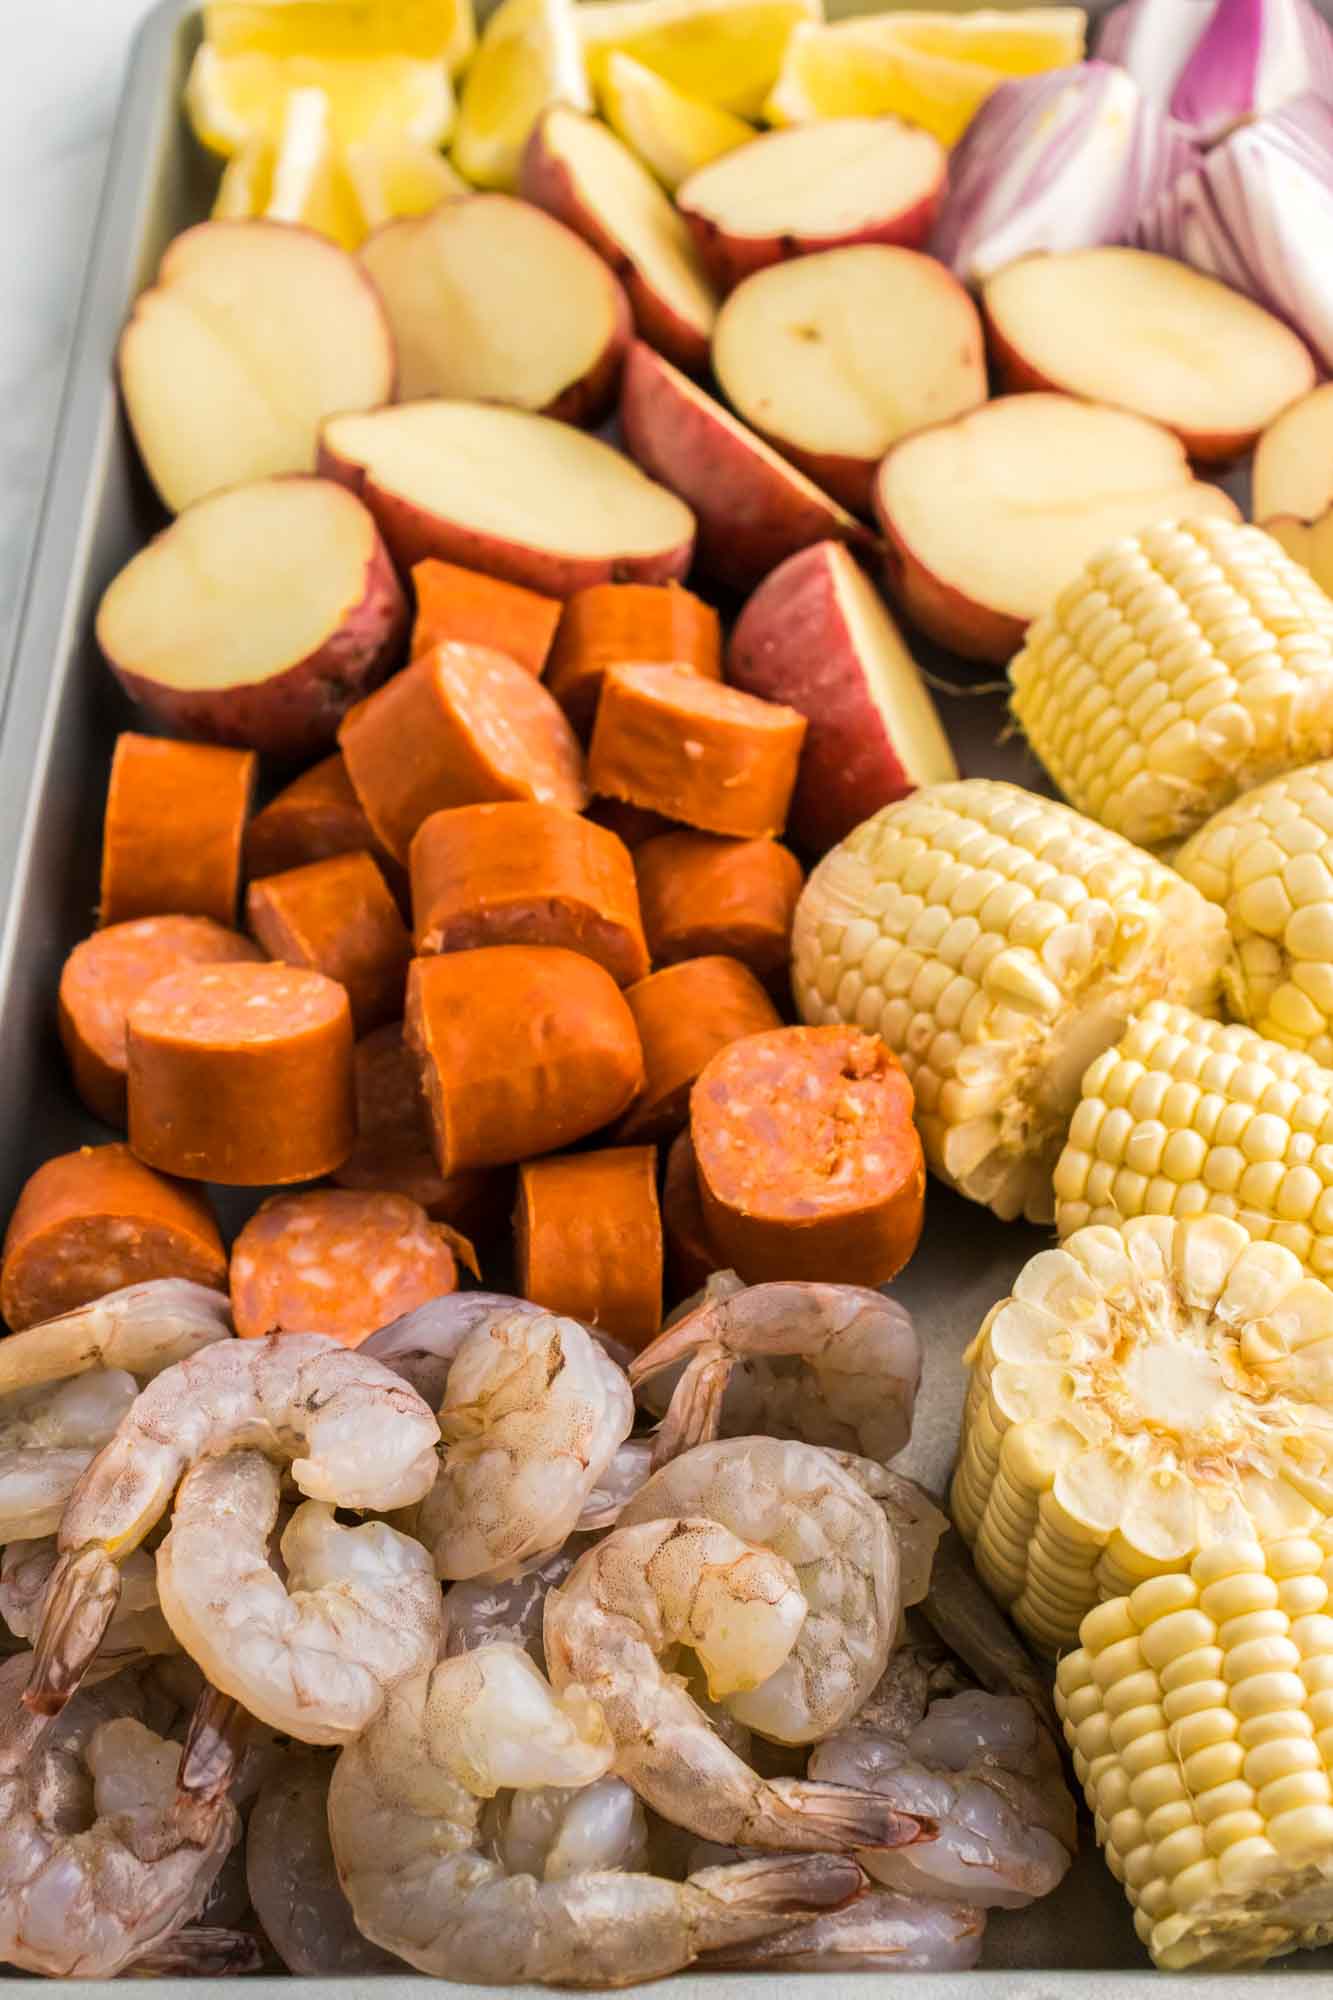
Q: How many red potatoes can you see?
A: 13